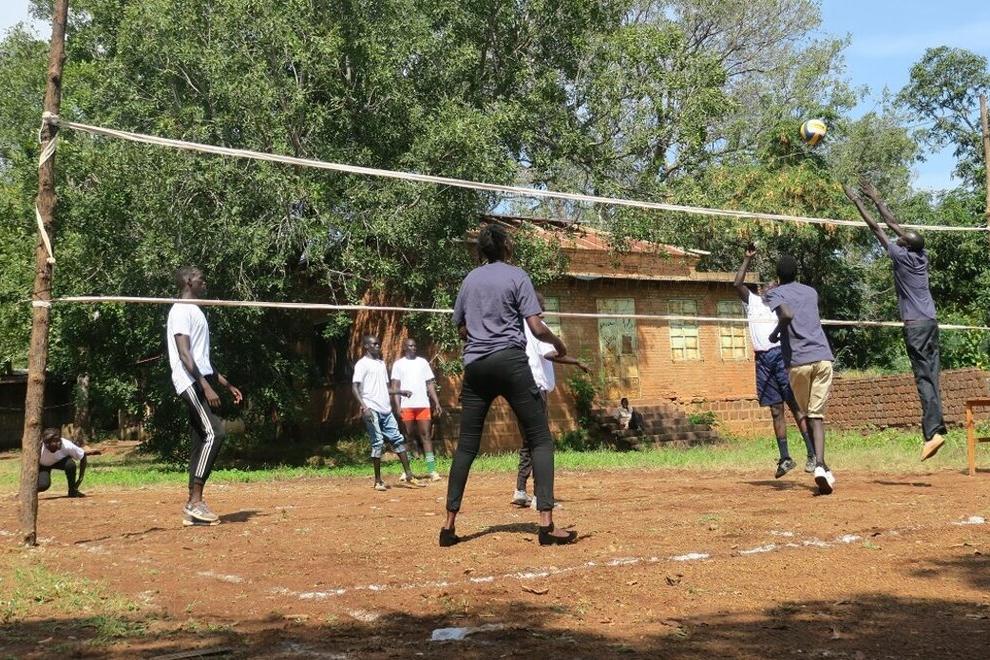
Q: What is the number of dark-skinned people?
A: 10